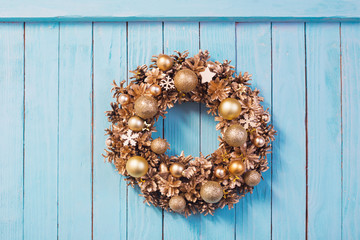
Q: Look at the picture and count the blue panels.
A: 11